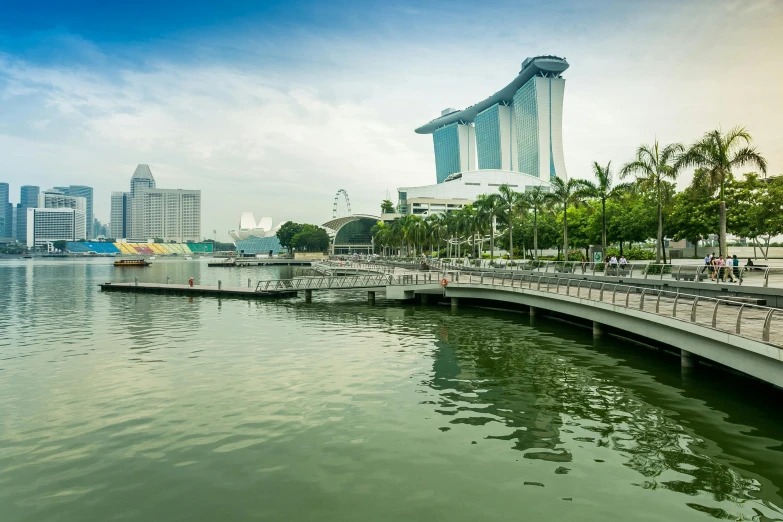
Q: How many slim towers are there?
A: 3